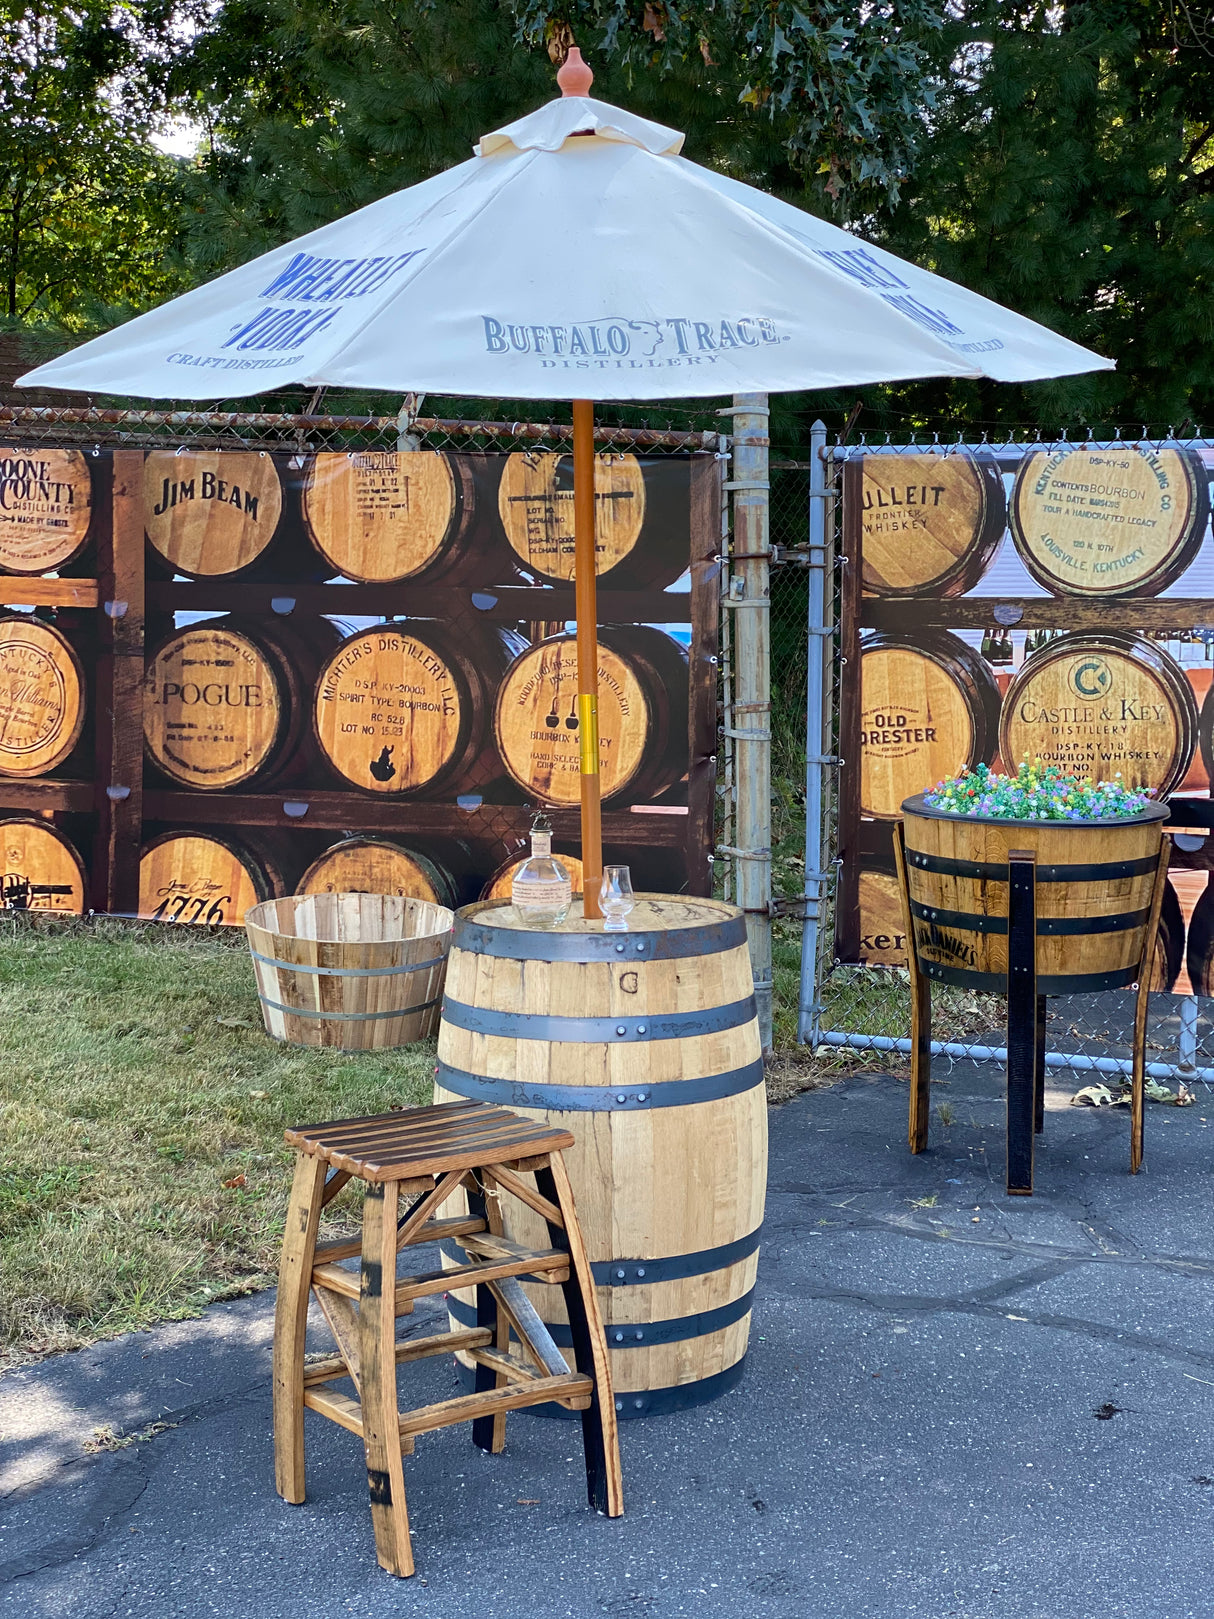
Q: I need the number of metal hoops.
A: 11